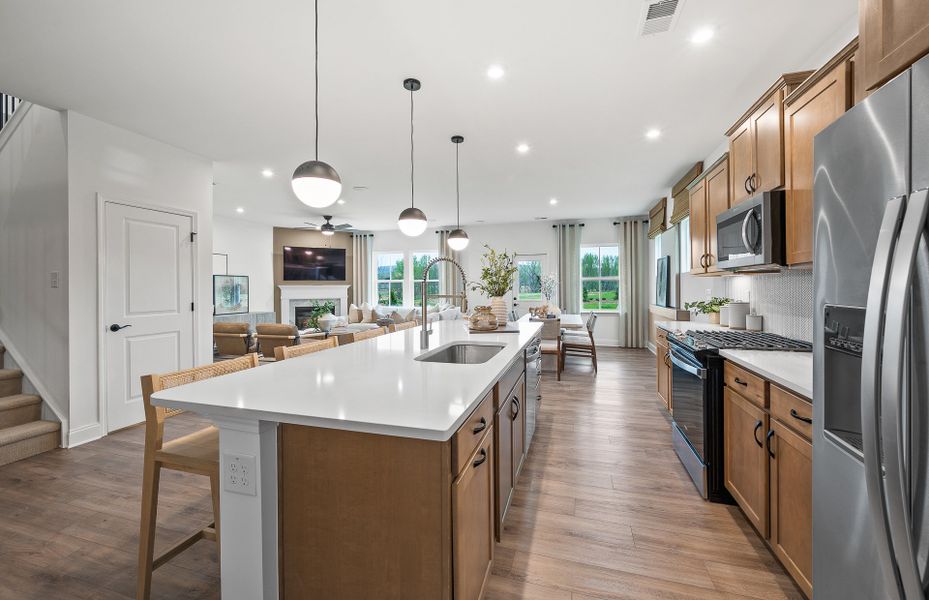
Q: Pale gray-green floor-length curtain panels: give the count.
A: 4